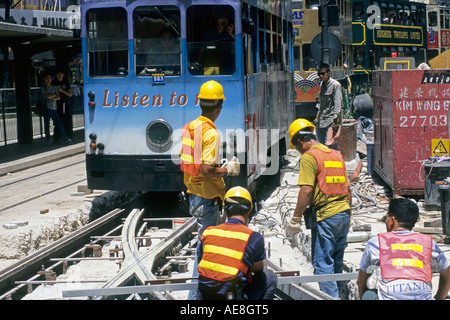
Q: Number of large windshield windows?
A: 3